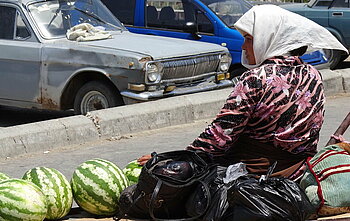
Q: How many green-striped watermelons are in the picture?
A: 5